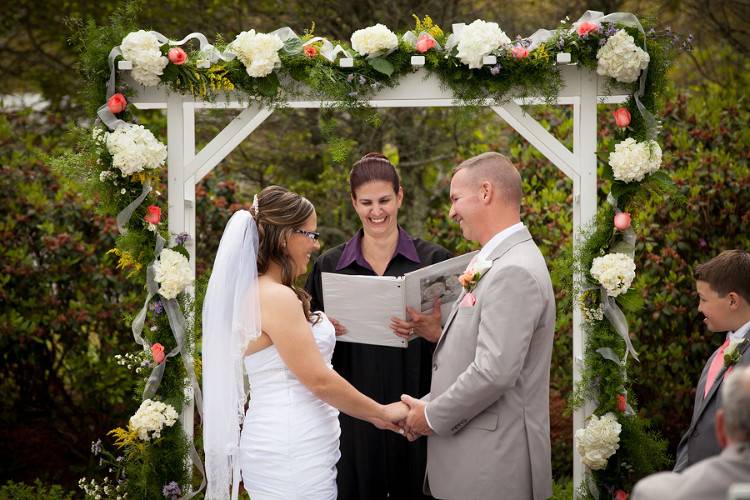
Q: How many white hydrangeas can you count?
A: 11